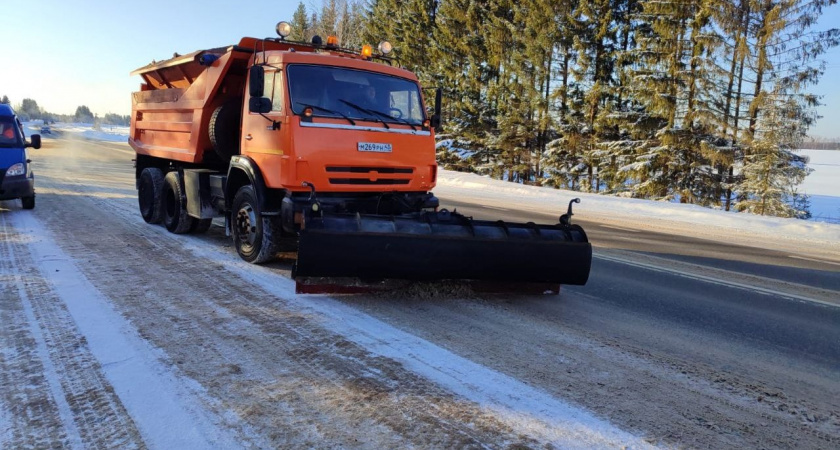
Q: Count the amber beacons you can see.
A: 2